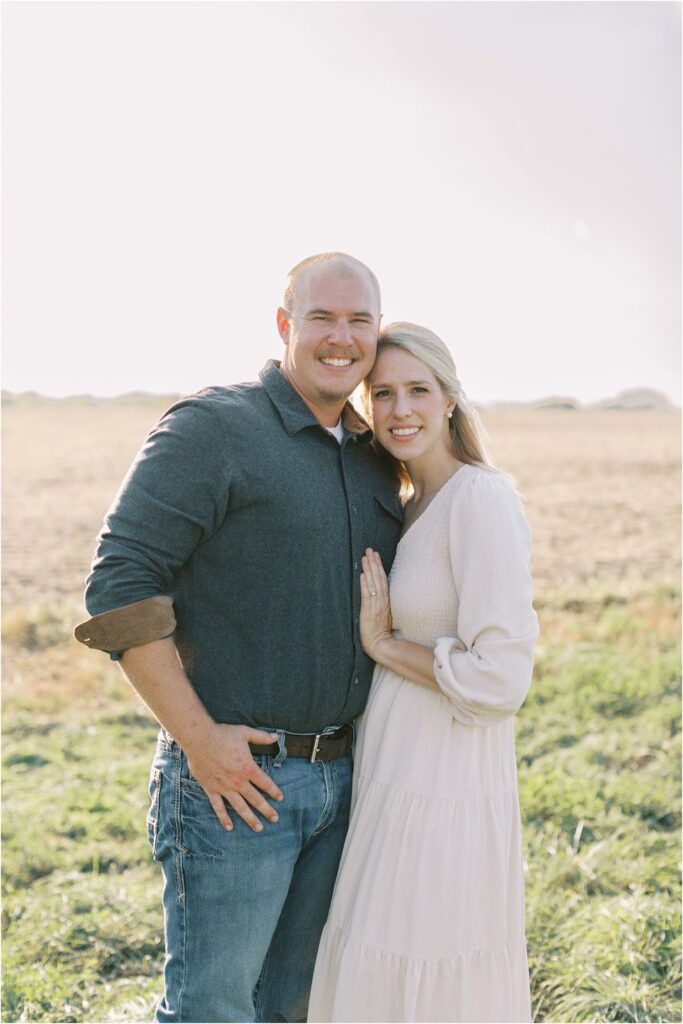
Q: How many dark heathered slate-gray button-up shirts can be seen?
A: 1